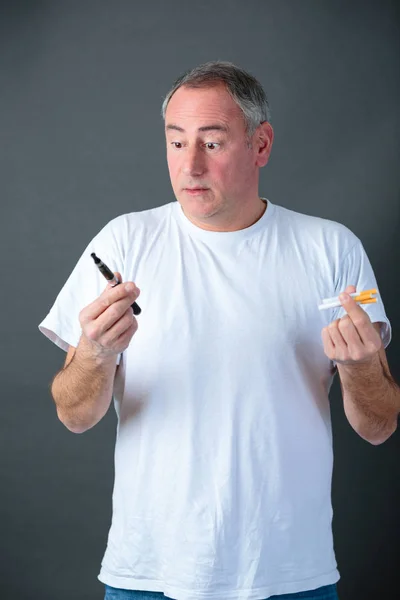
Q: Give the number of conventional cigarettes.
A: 3